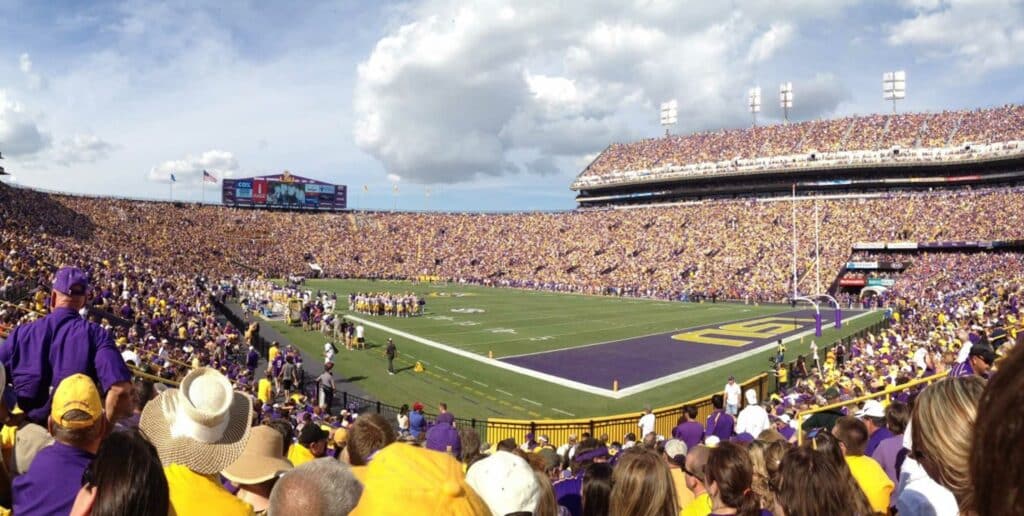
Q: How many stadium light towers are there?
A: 4